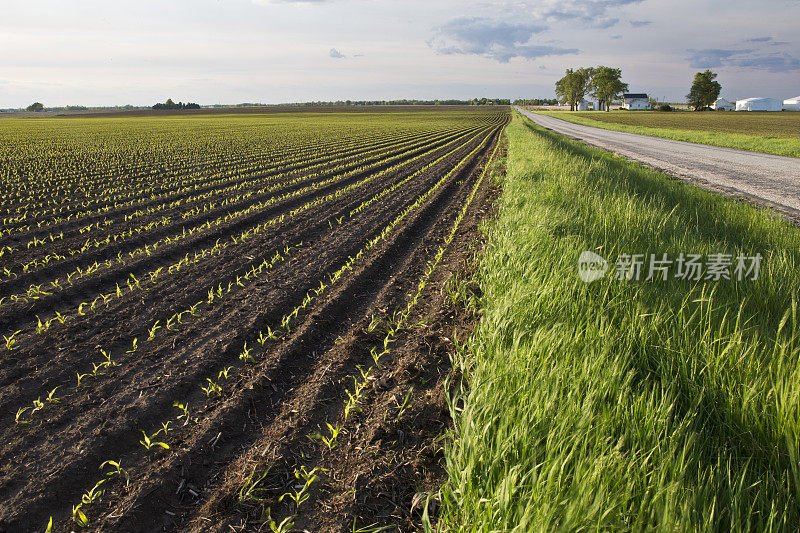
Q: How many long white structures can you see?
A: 2